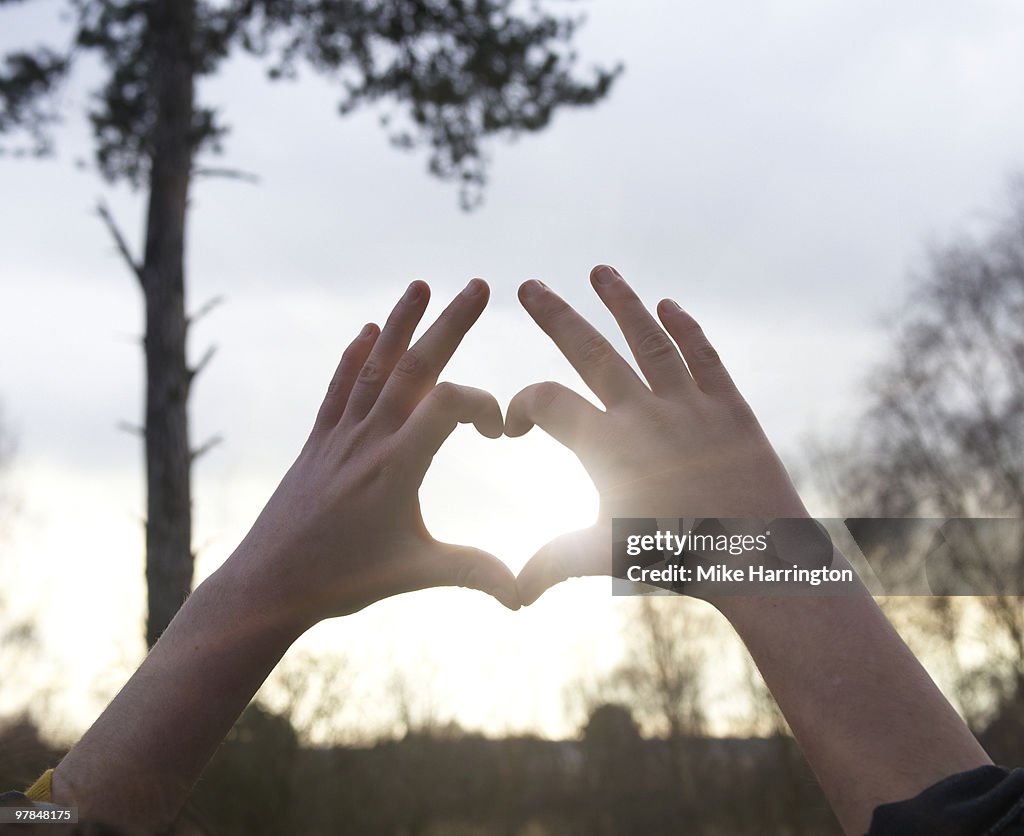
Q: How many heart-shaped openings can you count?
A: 1